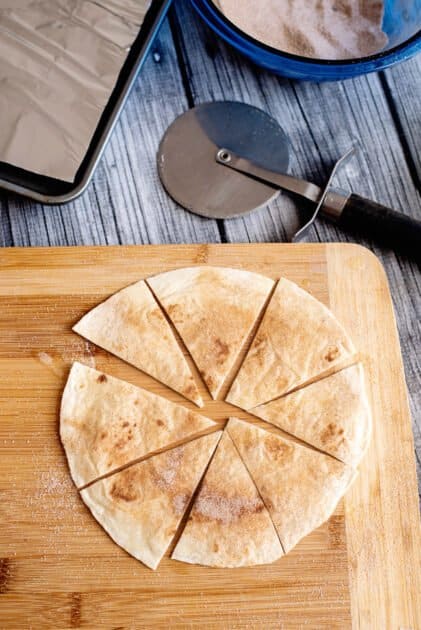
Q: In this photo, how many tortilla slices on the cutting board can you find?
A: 8